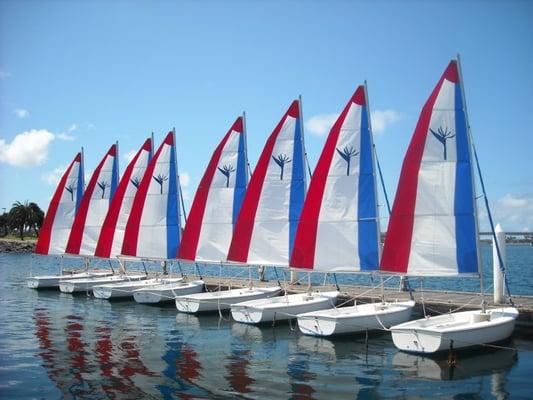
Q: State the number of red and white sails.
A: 8